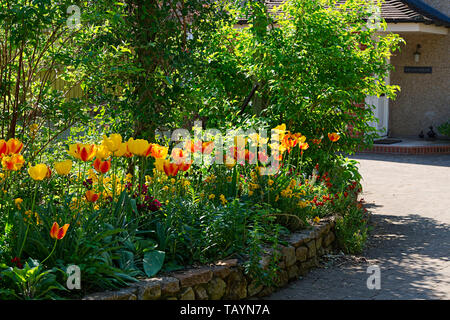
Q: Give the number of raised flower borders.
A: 1